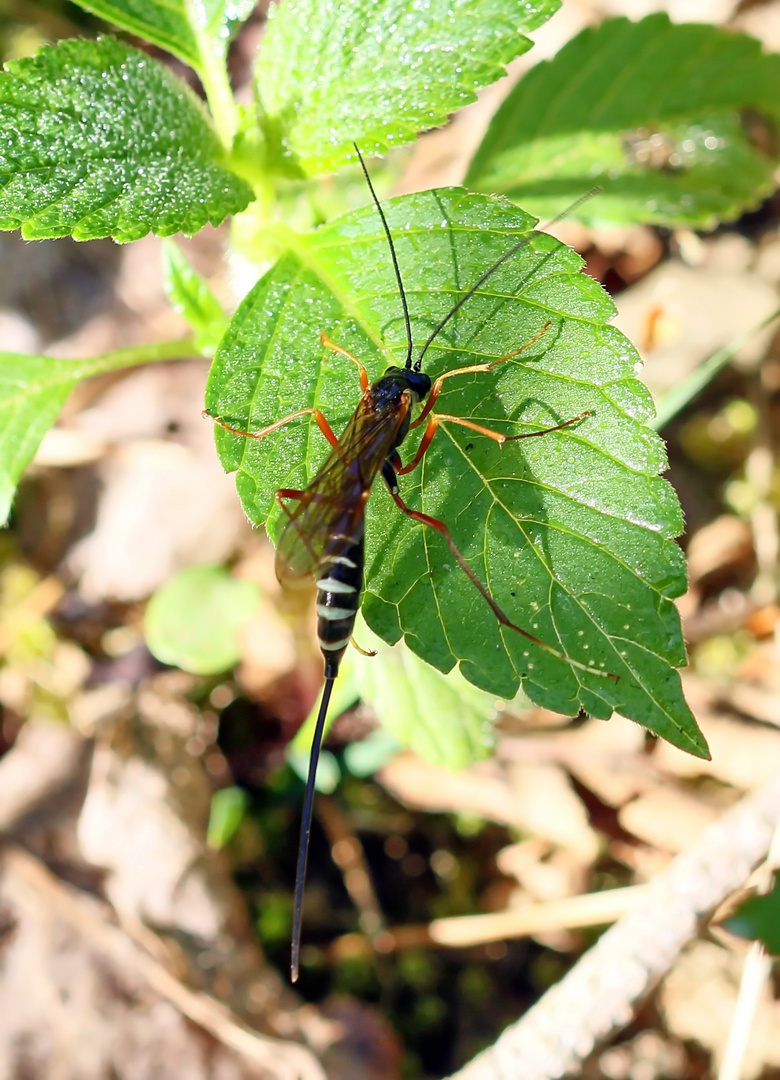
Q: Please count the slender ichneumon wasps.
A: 1